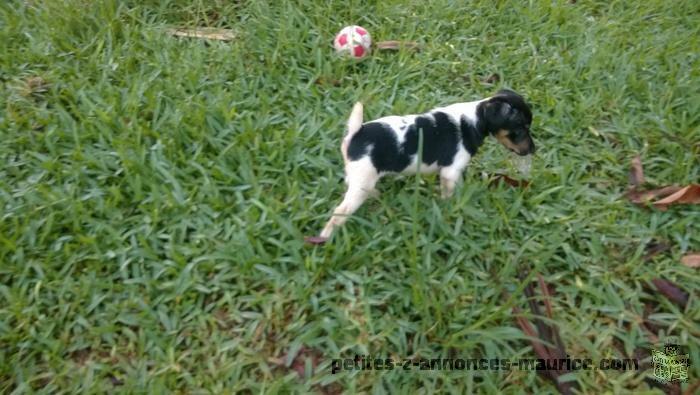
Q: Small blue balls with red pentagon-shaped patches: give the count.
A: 0